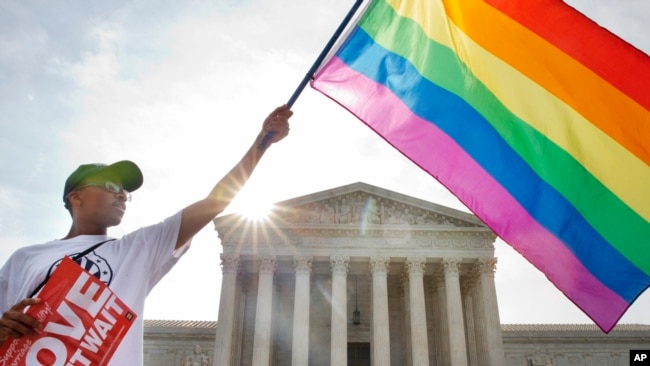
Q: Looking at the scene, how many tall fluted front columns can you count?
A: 8